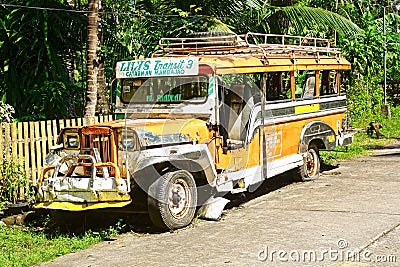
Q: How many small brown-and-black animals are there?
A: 1